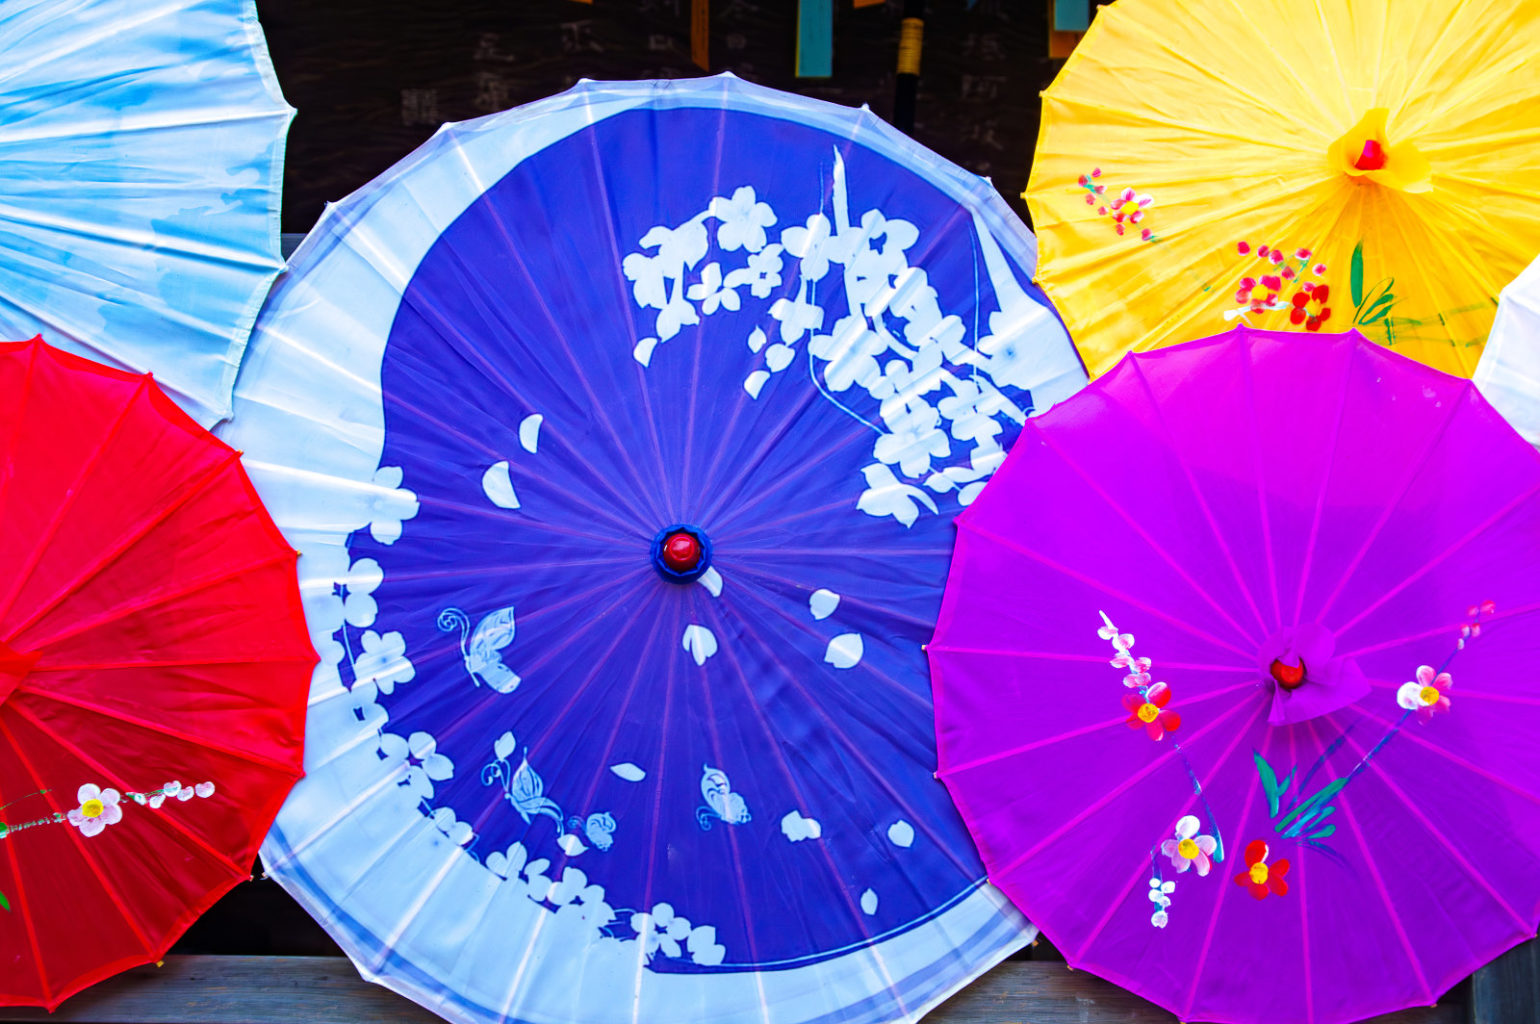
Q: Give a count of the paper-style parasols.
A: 6